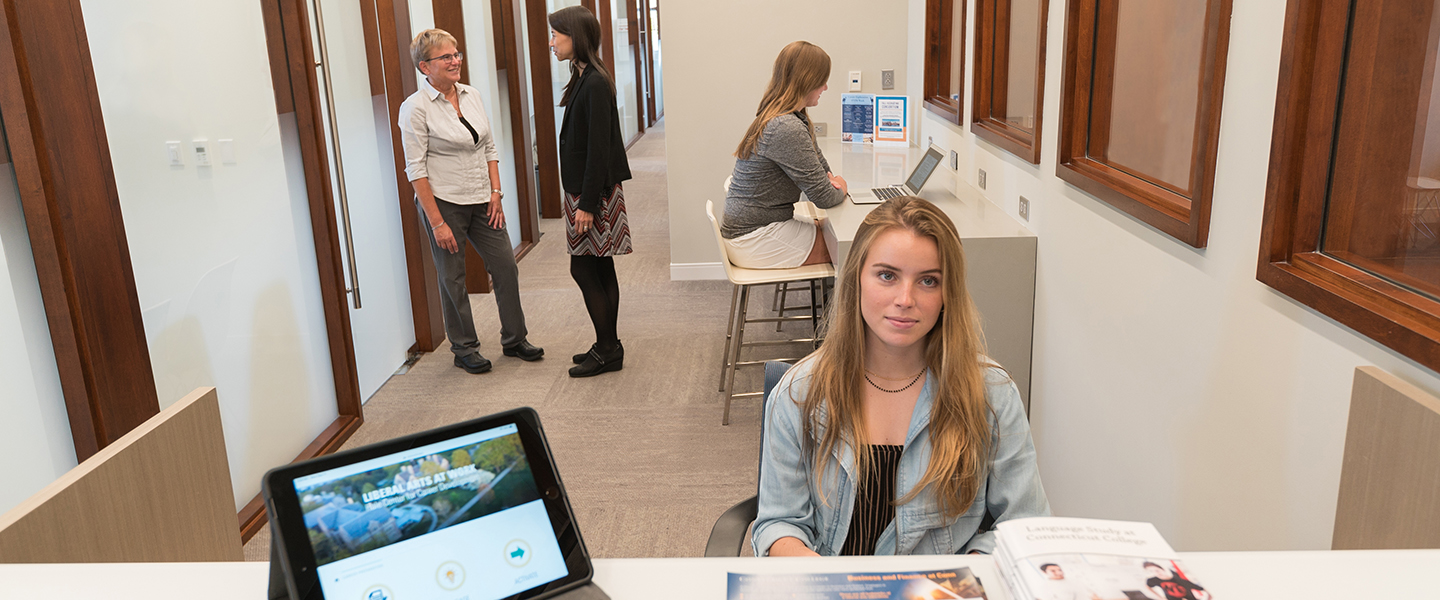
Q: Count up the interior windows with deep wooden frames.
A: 4